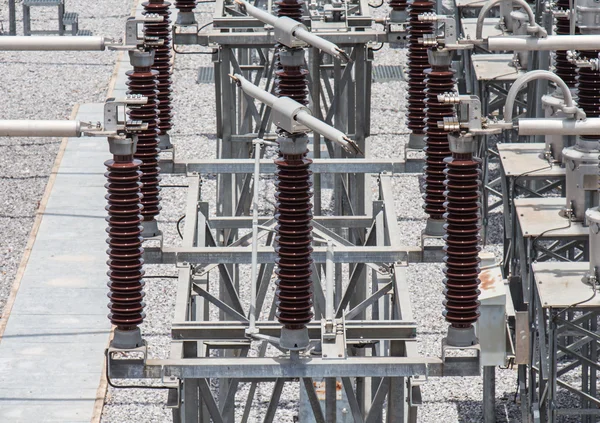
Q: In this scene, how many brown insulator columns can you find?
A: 13